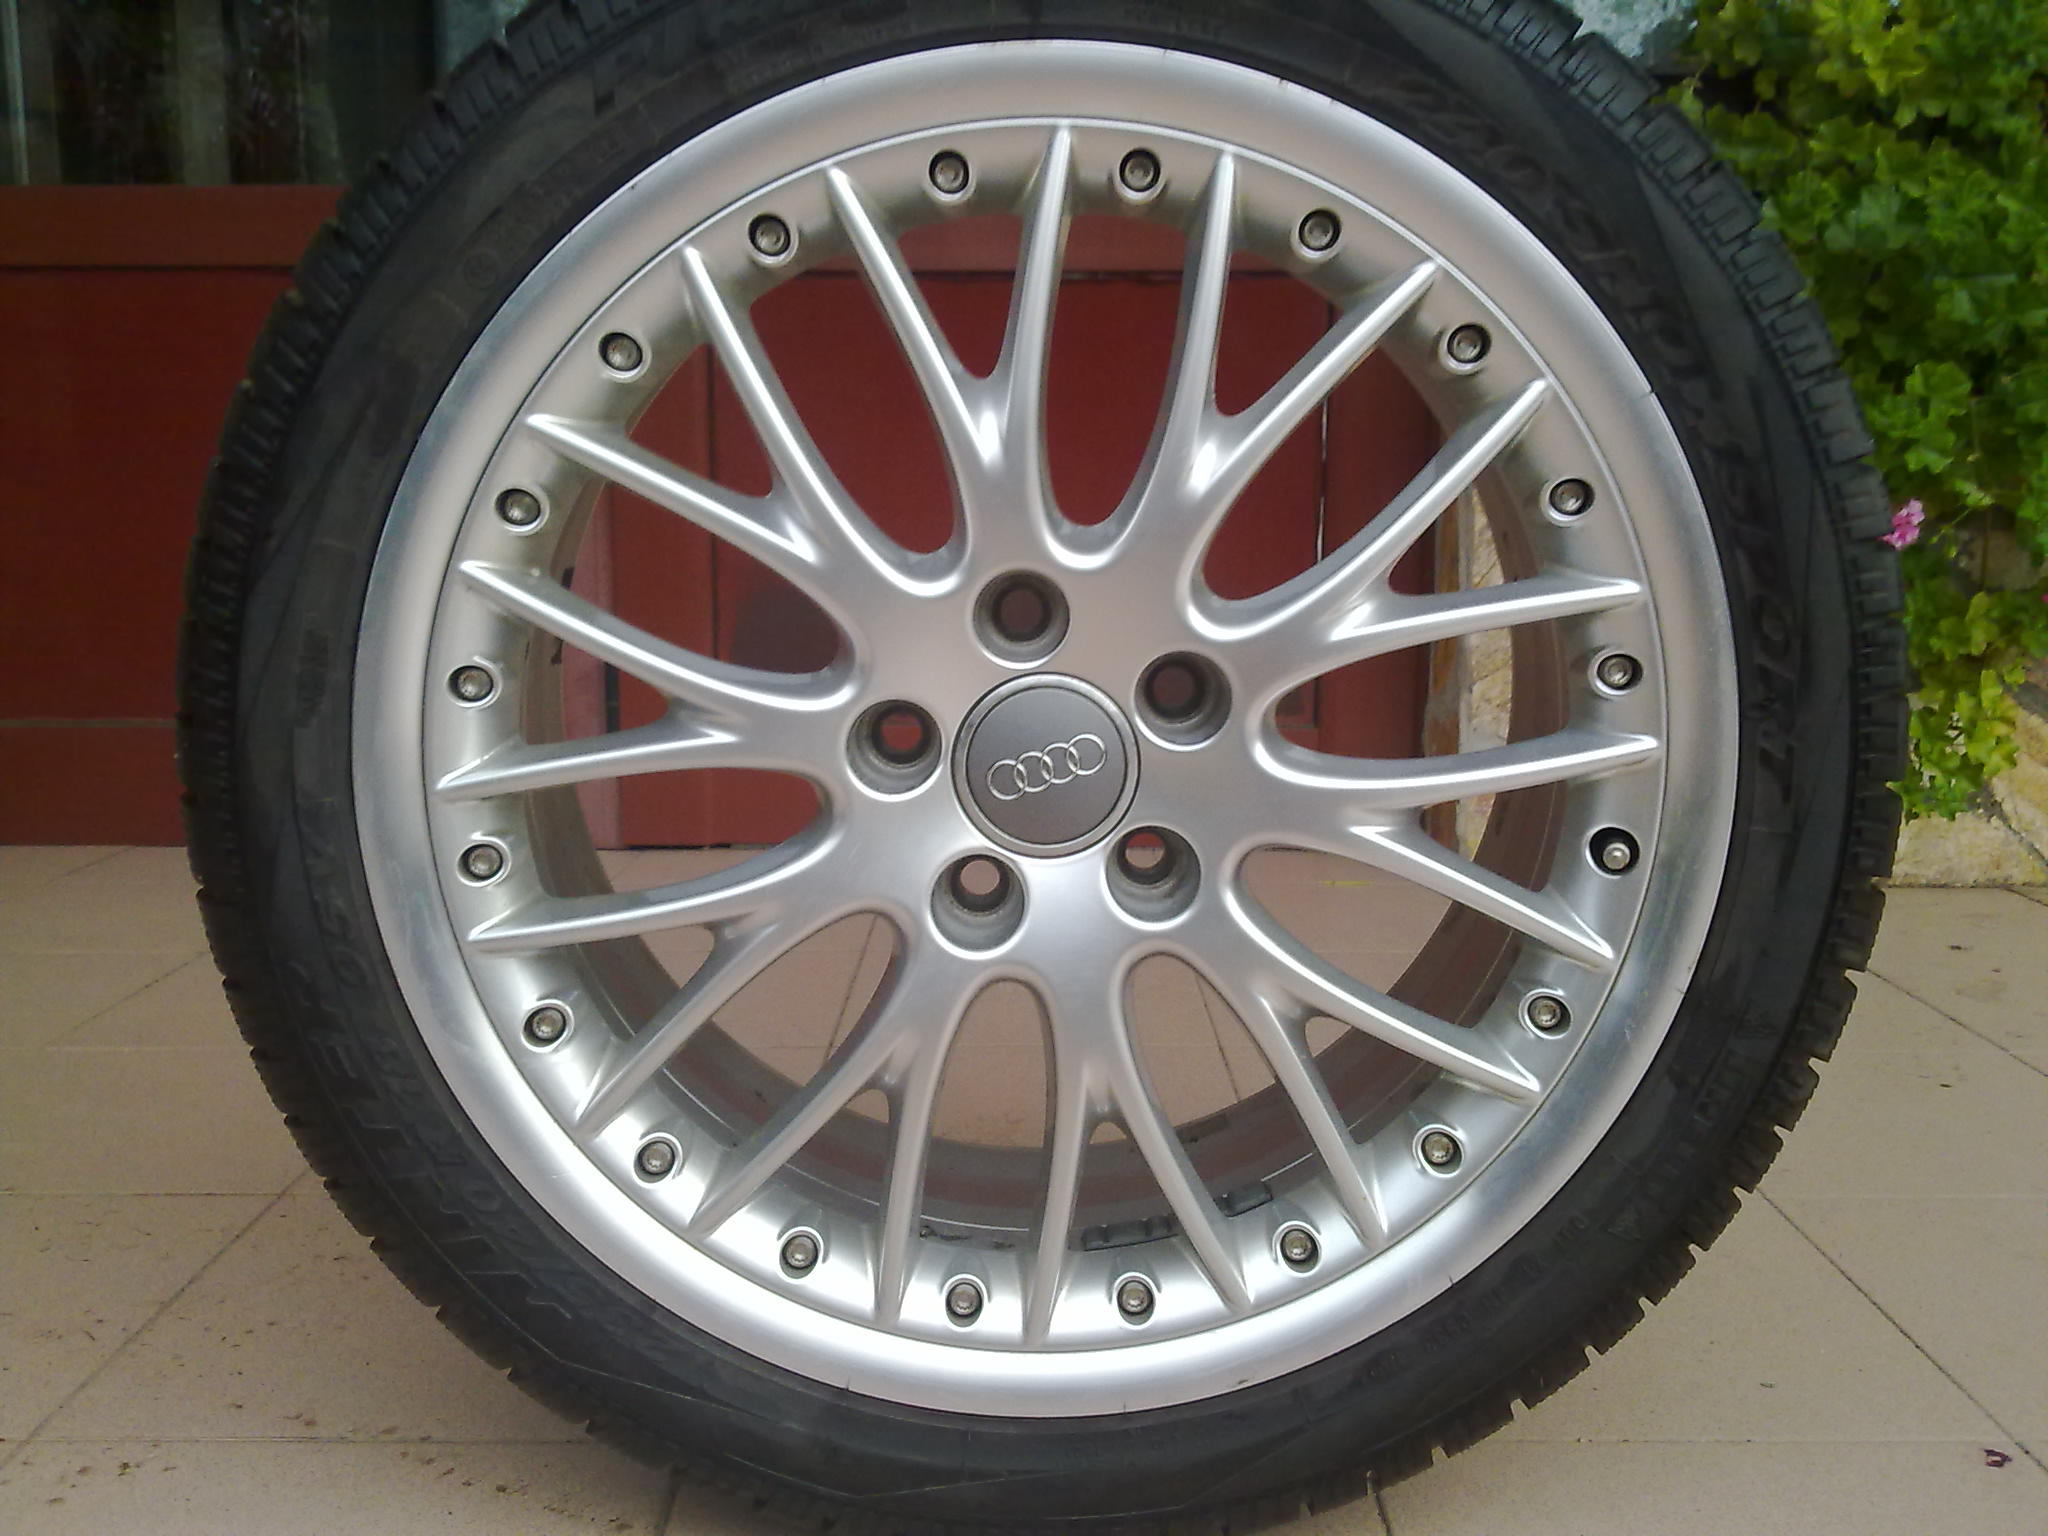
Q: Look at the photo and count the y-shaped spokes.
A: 10